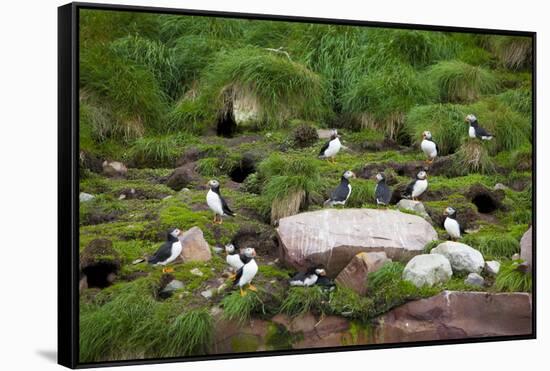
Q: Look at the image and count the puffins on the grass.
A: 12